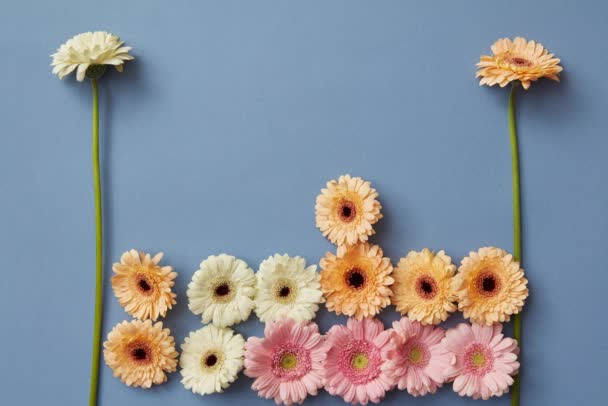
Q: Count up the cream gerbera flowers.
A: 4